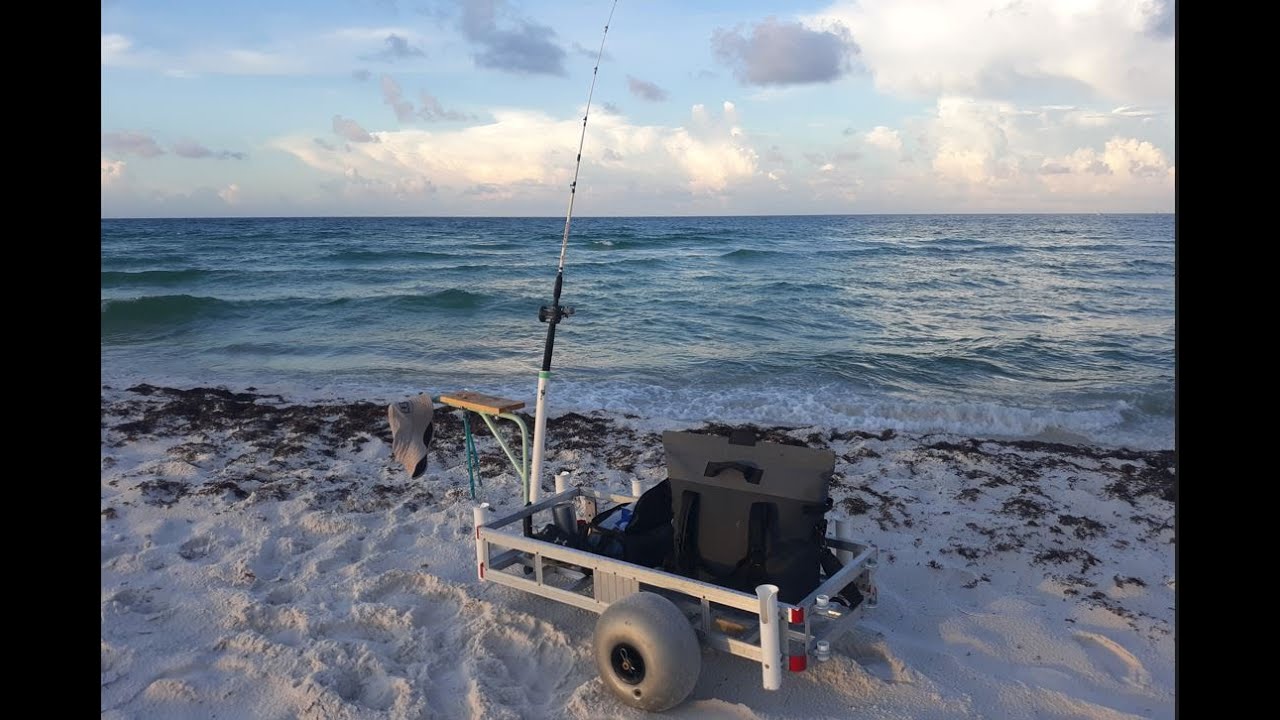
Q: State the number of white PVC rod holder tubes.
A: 6